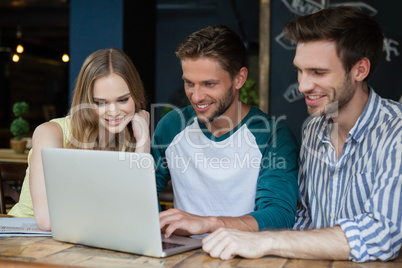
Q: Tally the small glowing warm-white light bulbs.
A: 3